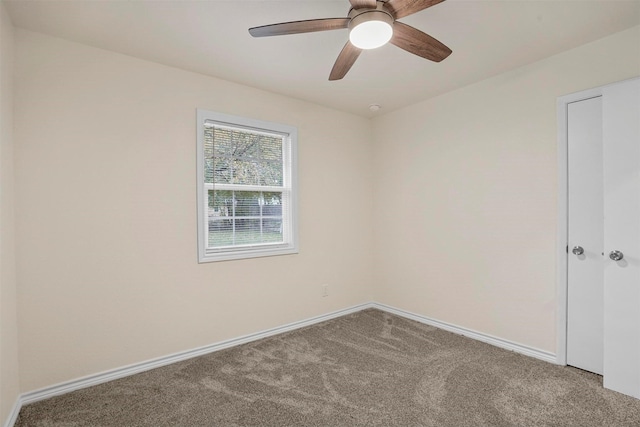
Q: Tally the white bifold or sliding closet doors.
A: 2